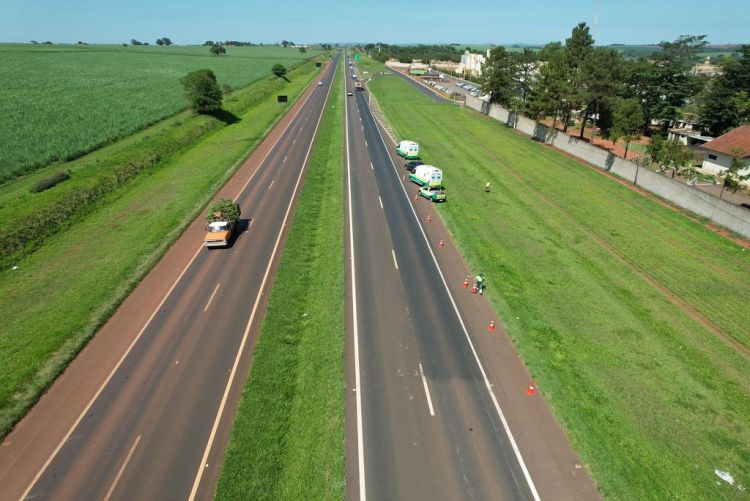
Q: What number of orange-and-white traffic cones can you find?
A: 8